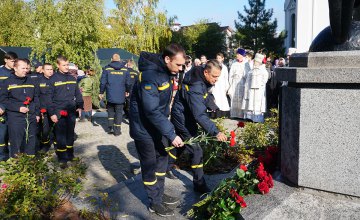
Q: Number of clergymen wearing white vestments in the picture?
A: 3